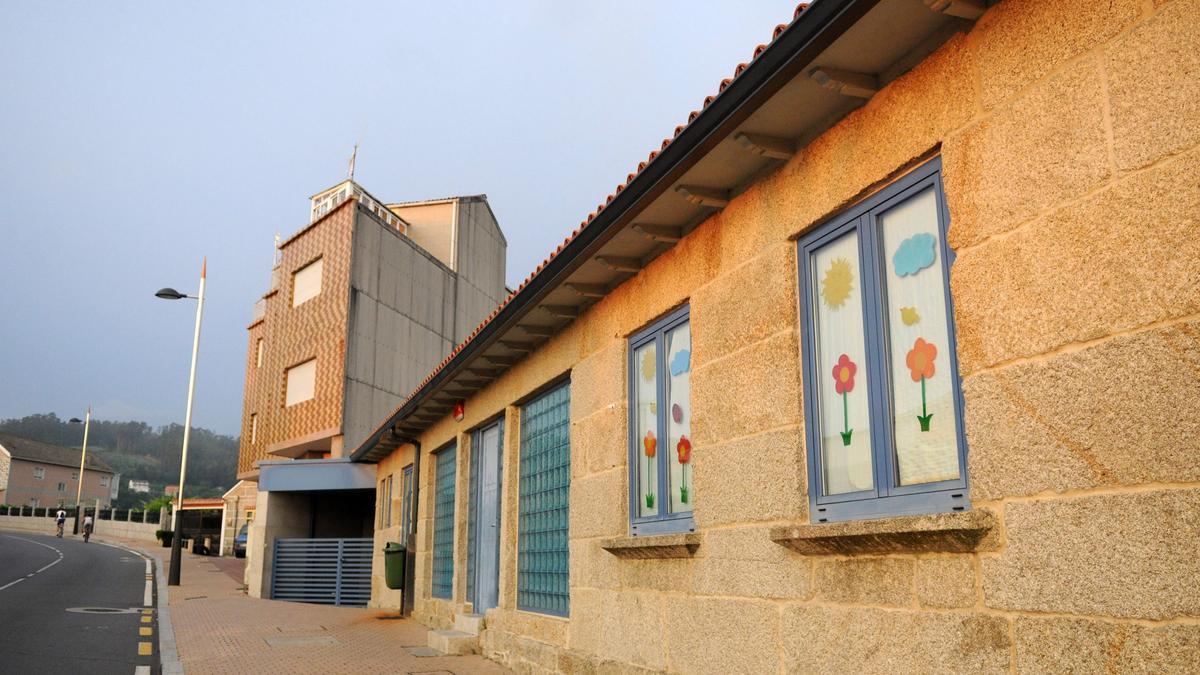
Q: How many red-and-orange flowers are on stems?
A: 4